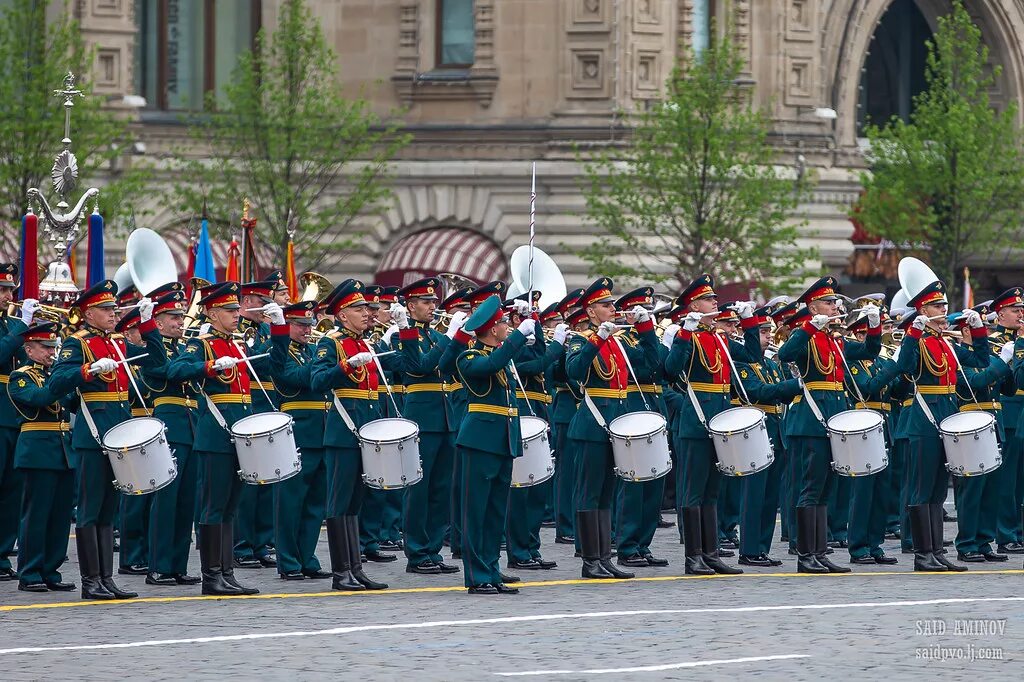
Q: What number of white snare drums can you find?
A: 8